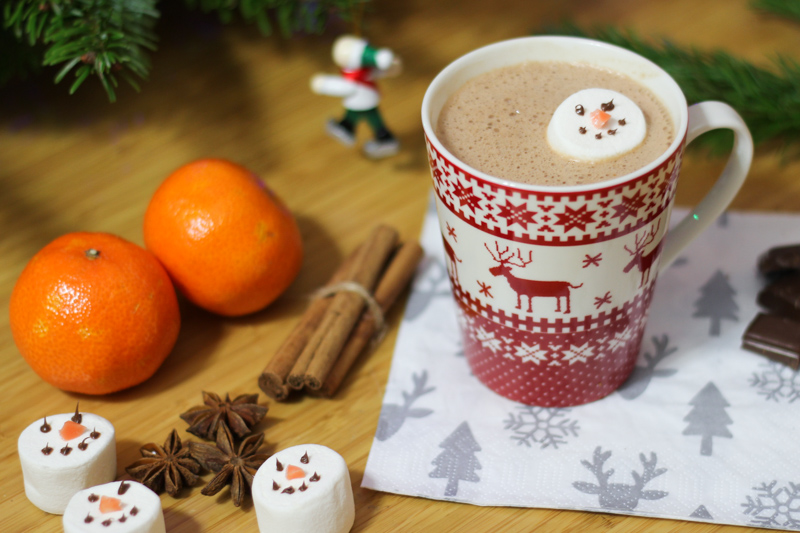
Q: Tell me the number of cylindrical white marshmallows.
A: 4